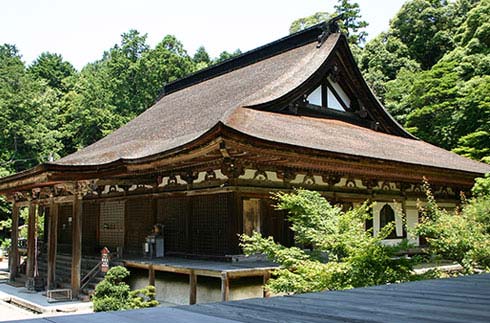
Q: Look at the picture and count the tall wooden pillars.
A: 4